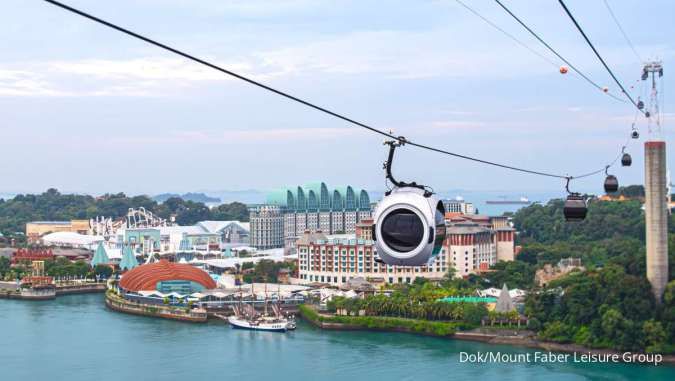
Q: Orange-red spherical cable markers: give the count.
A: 2